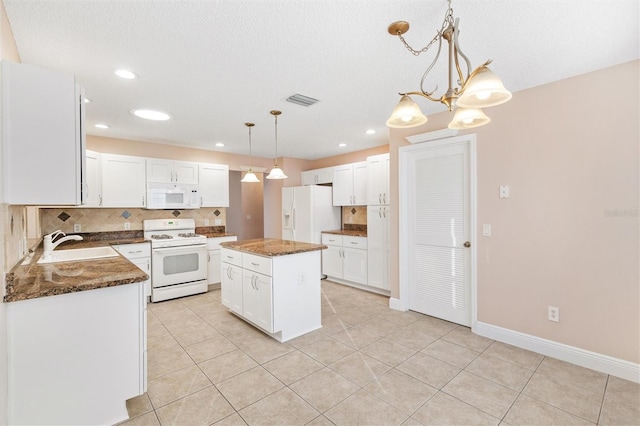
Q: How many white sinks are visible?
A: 1